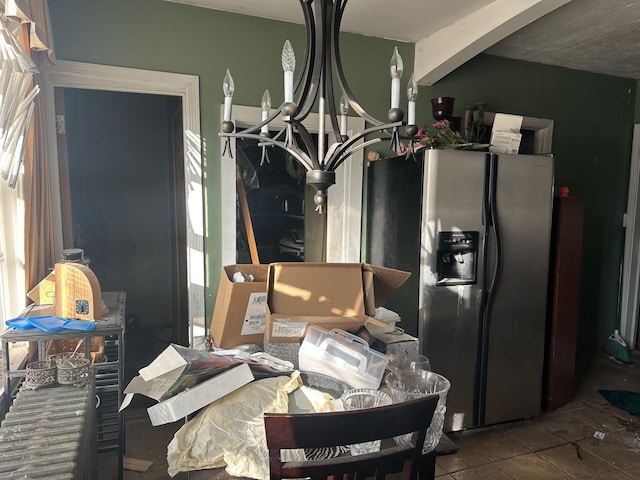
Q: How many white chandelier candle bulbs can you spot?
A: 6